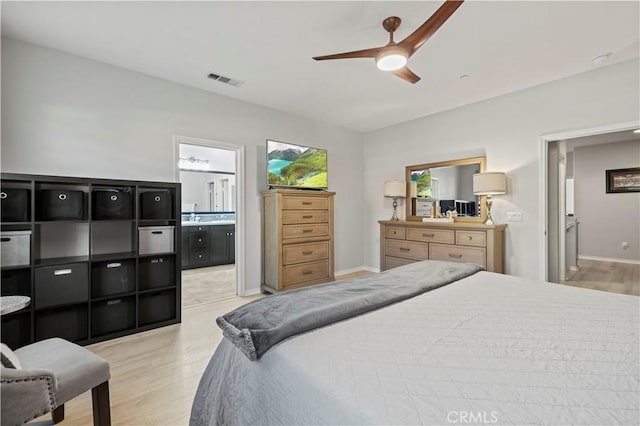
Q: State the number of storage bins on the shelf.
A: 14